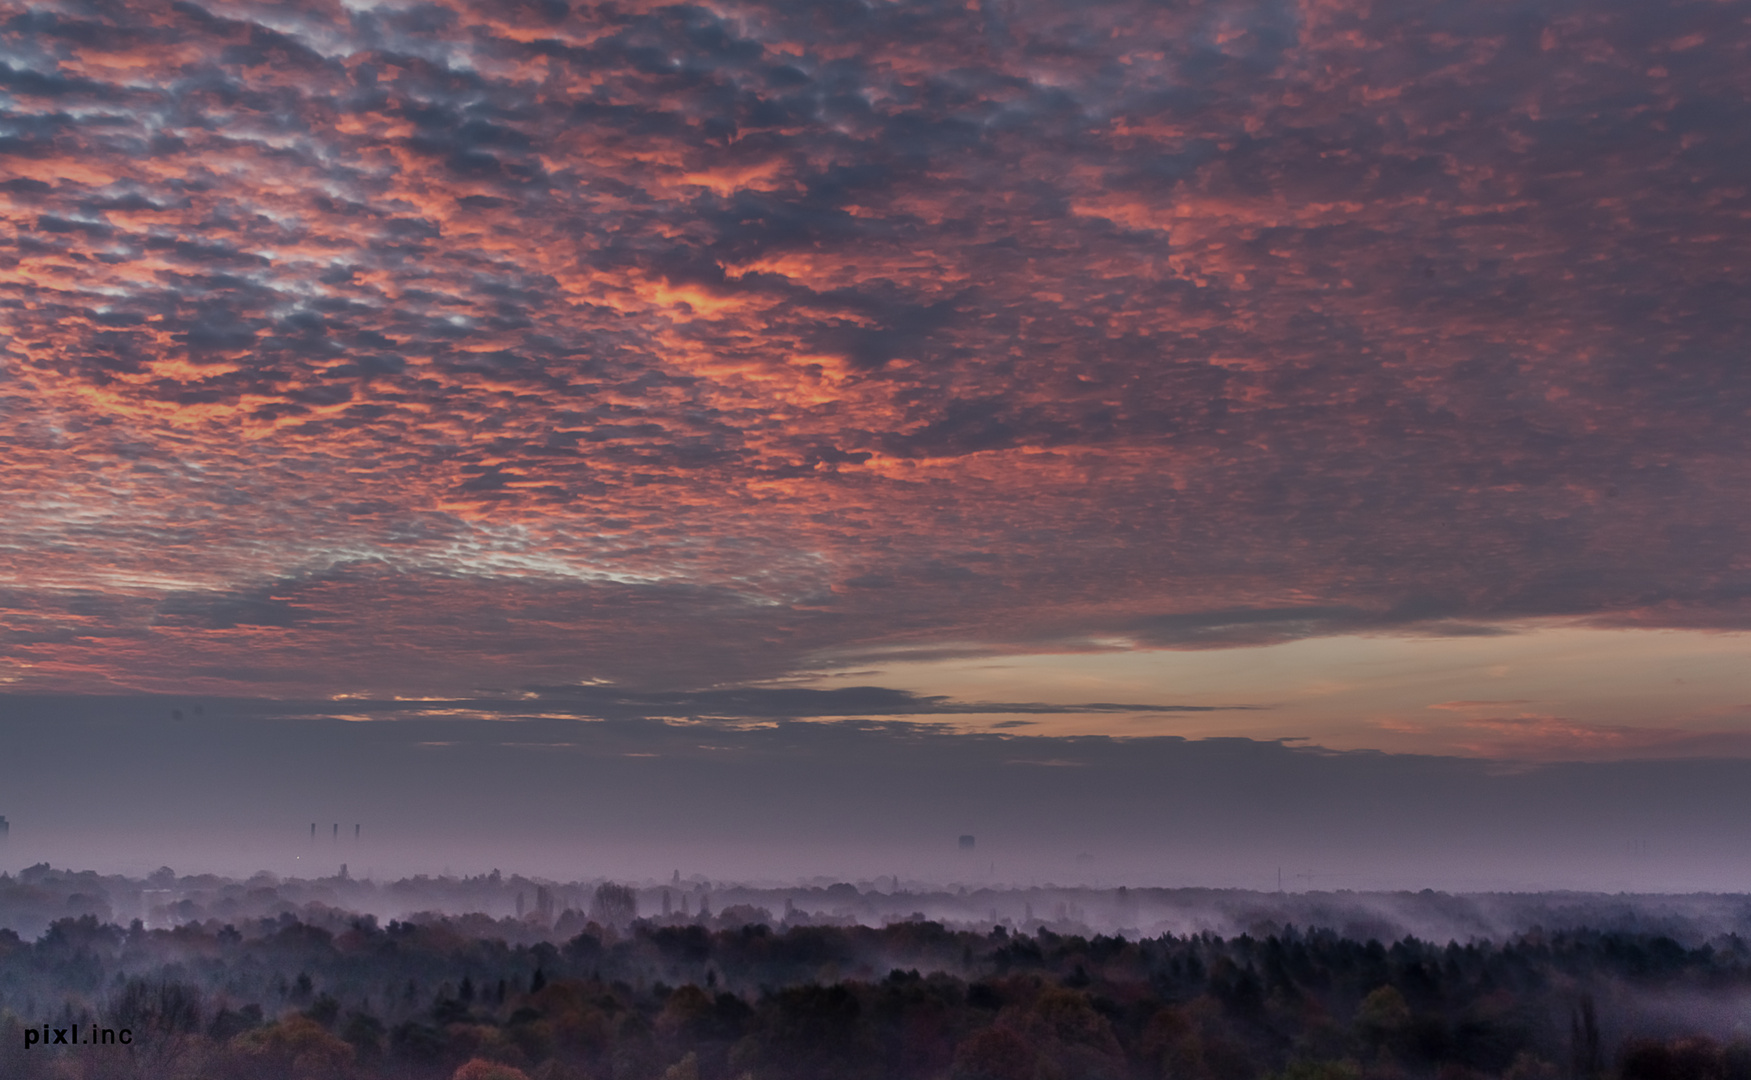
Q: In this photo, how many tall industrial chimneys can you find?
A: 3